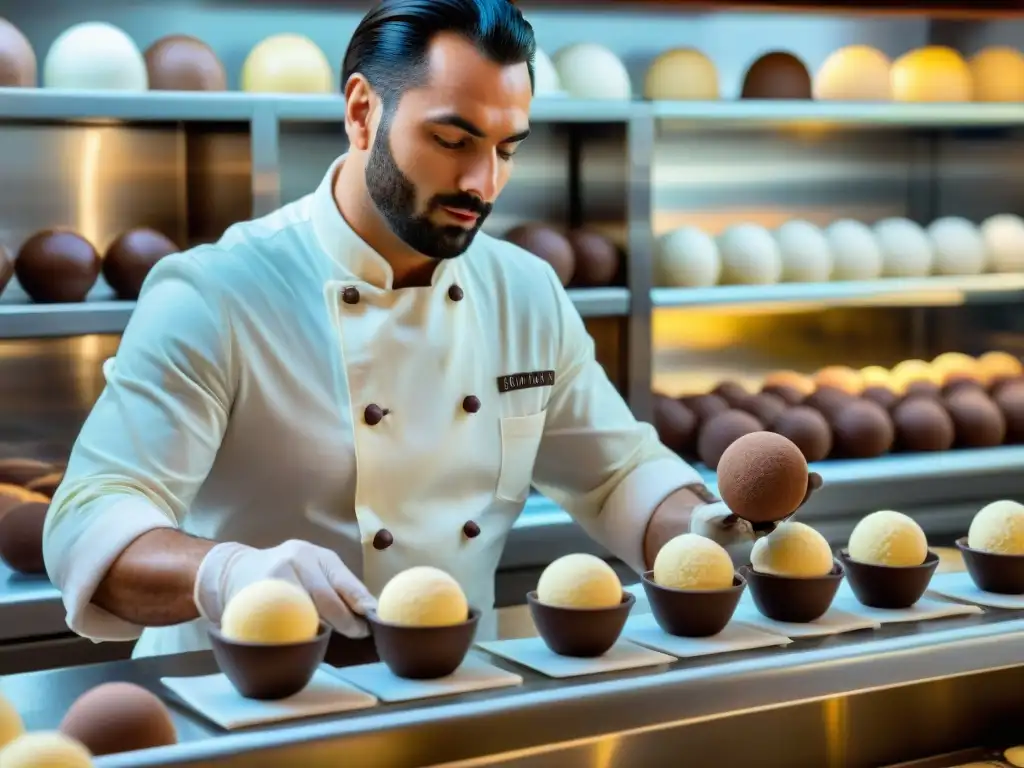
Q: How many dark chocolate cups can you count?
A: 7